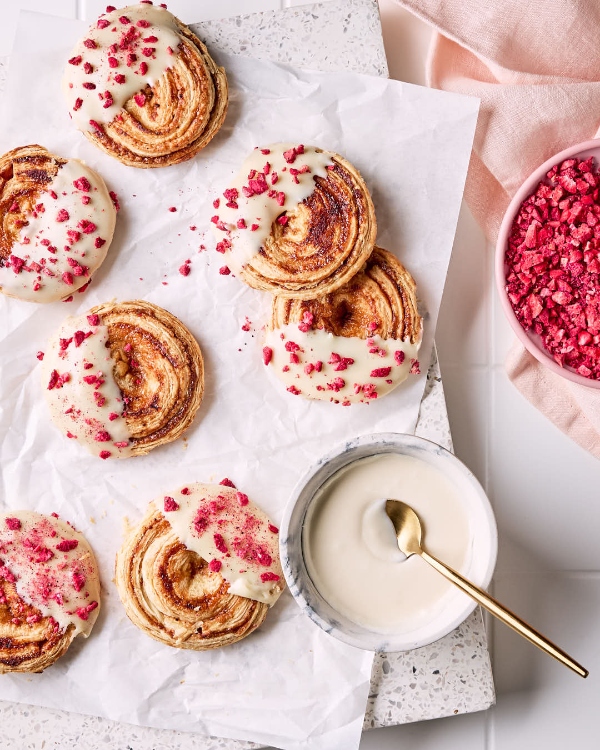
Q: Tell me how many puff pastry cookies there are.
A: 7